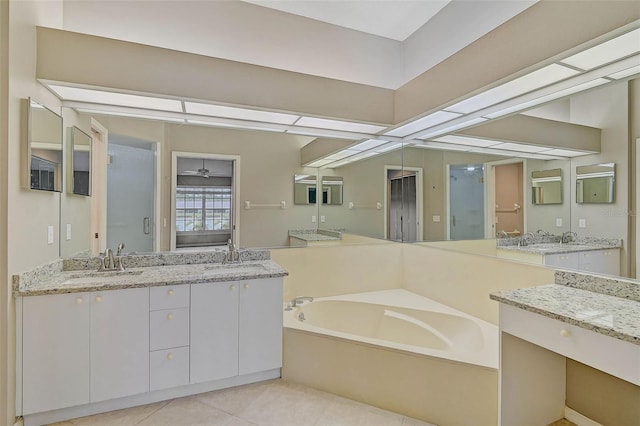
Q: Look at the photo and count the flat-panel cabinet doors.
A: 4